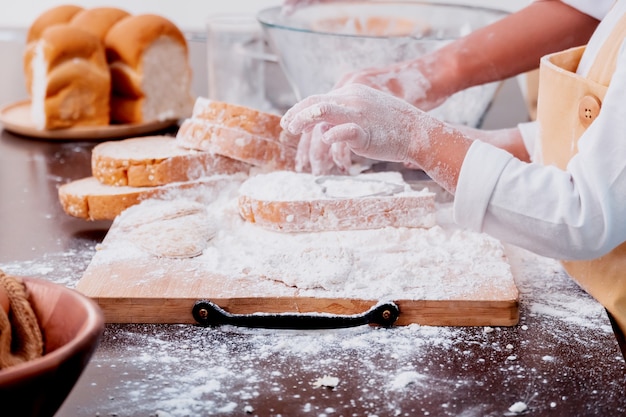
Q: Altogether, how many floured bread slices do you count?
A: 5